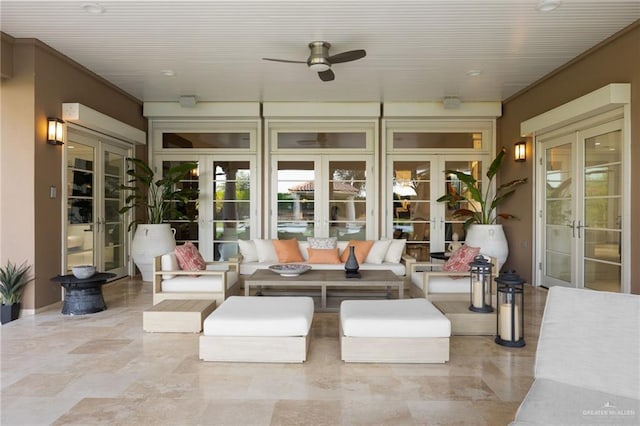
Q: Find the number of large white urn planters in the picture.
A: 2